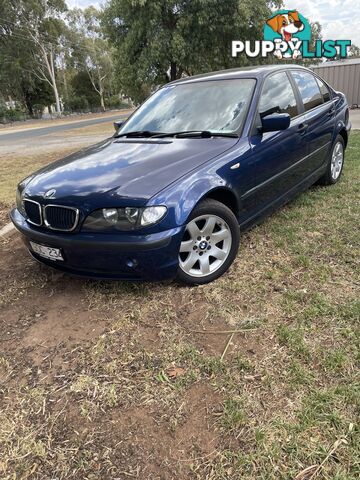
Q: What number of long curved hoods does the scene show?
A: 1